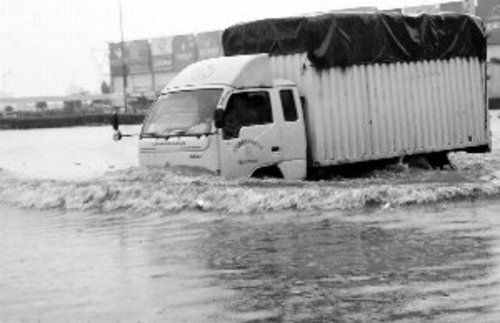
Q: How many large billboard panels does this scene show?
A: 5